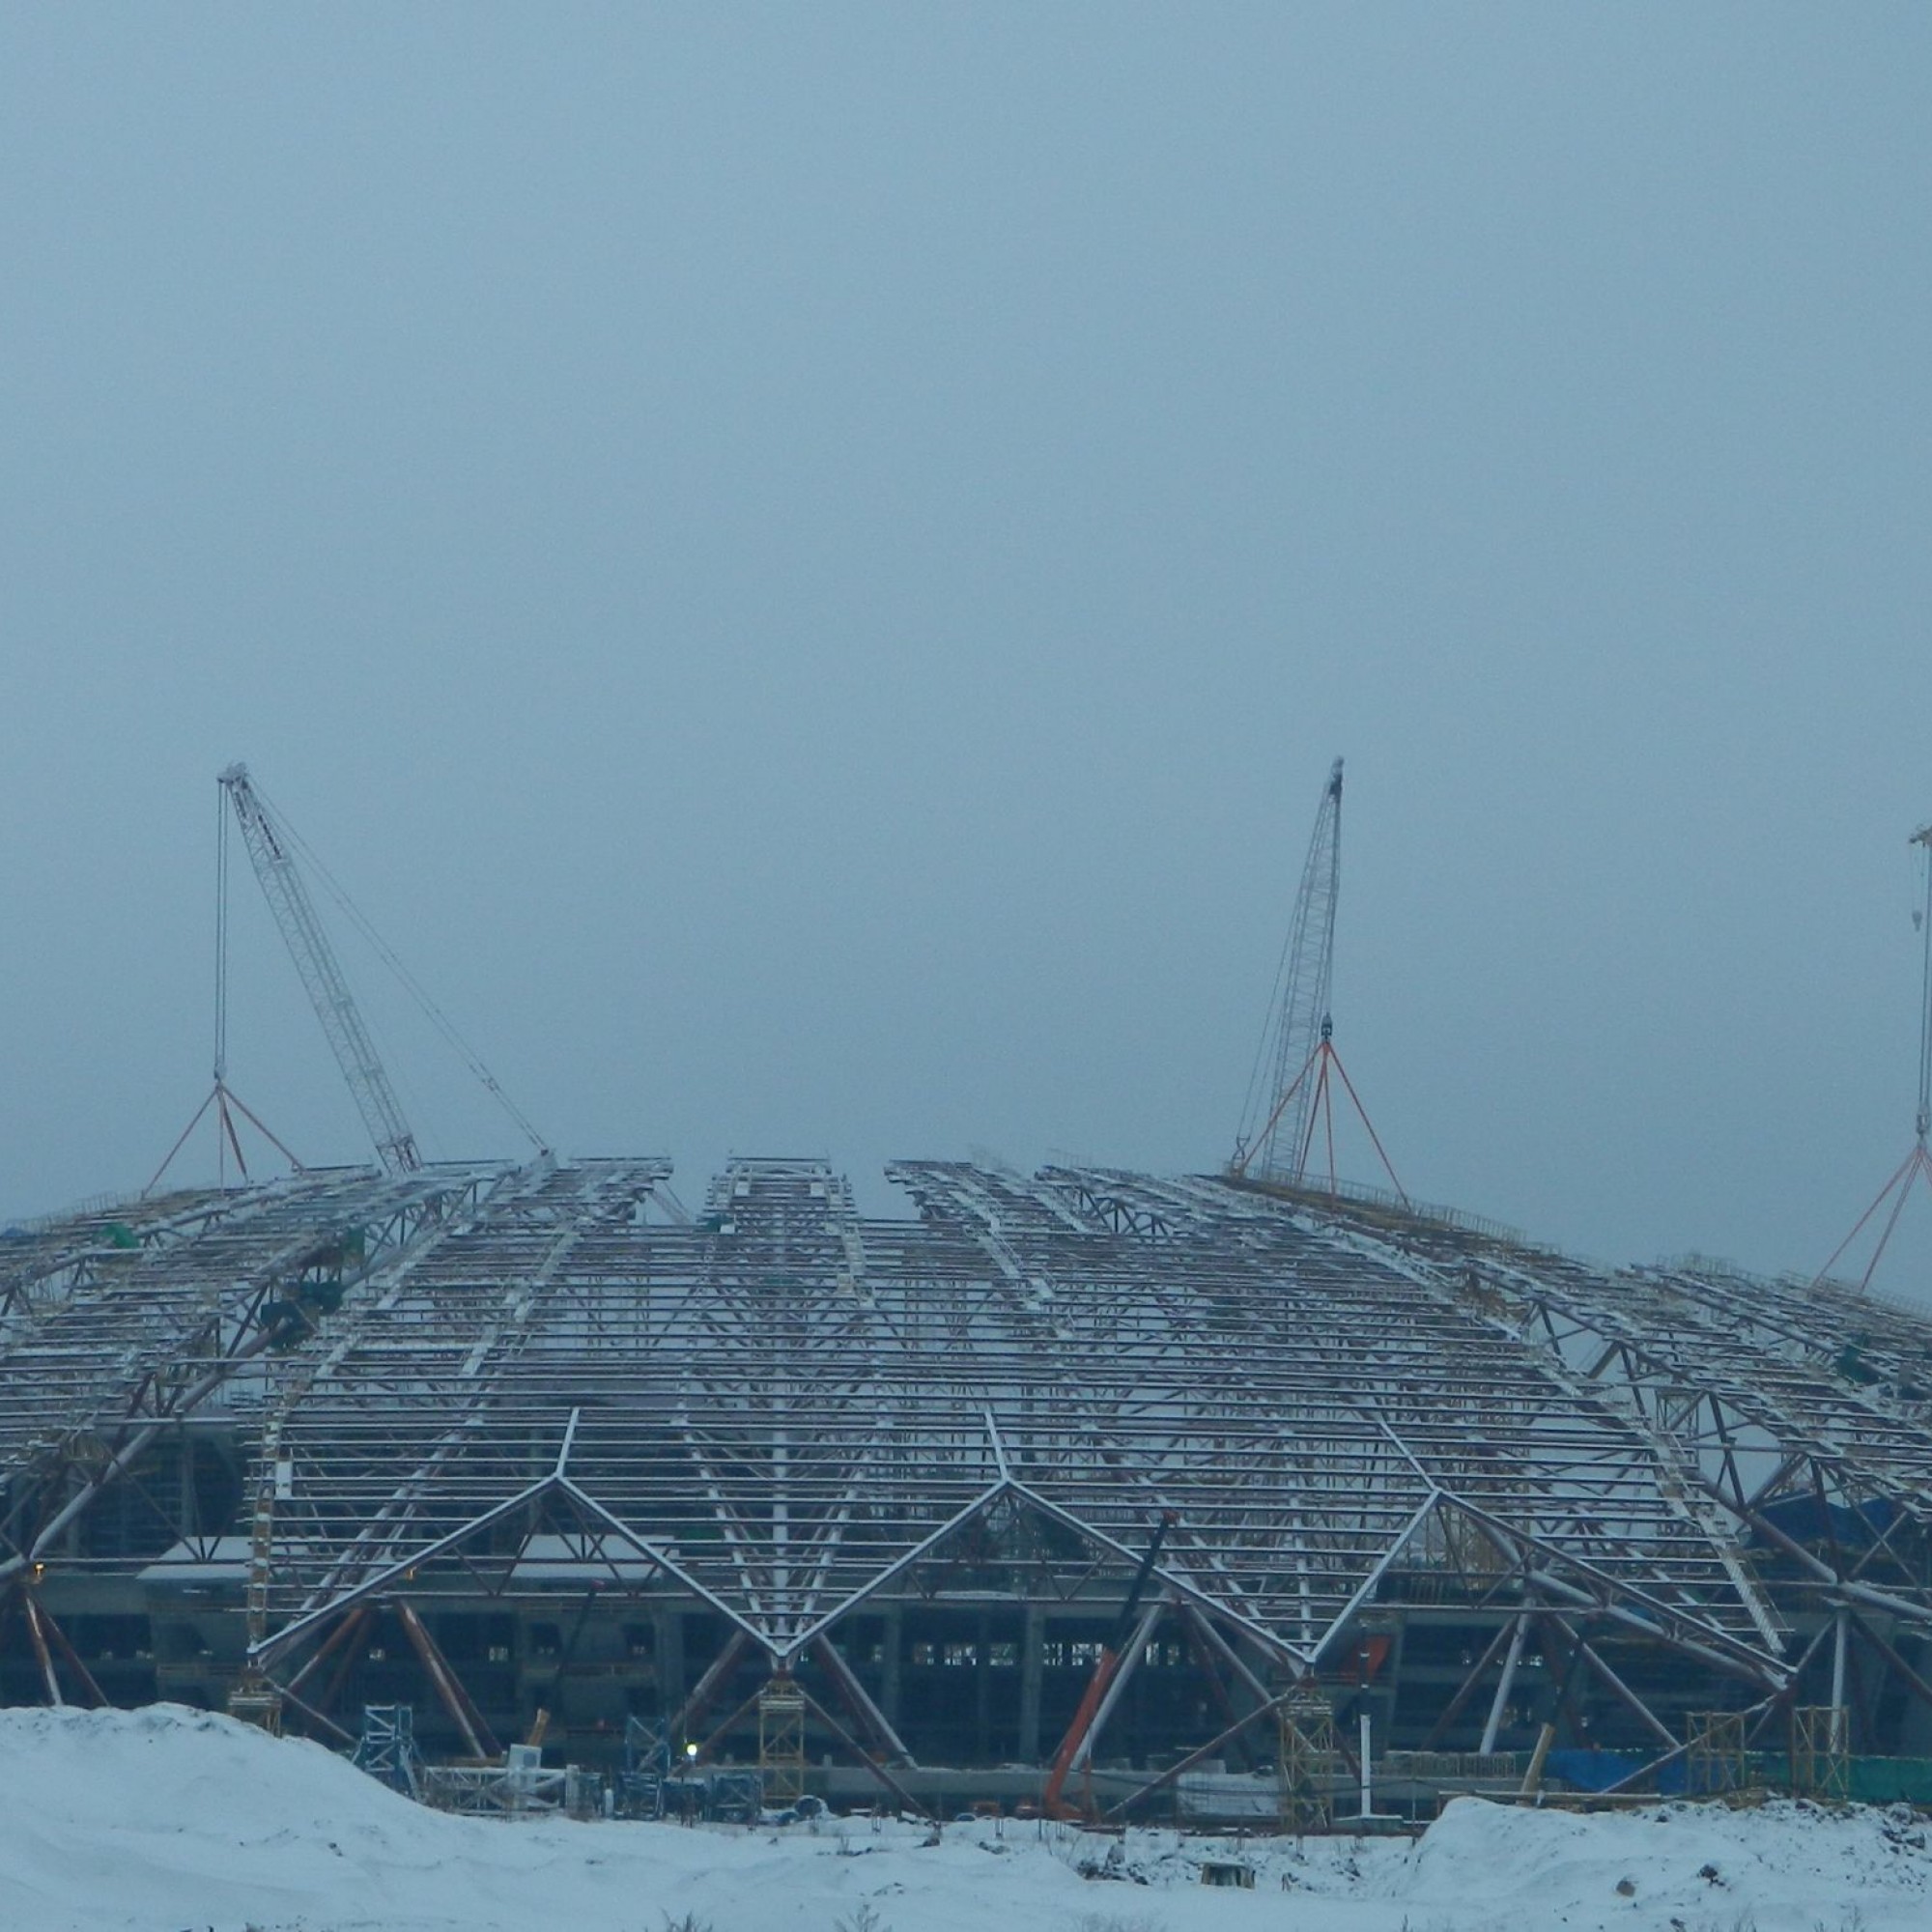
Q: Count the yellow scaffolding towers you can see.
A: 5